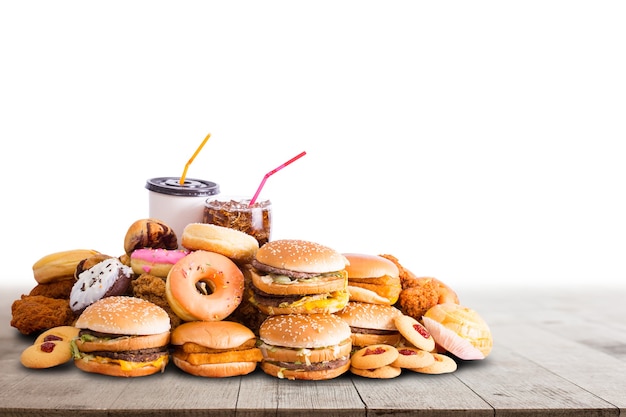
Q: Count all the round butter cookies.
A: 7